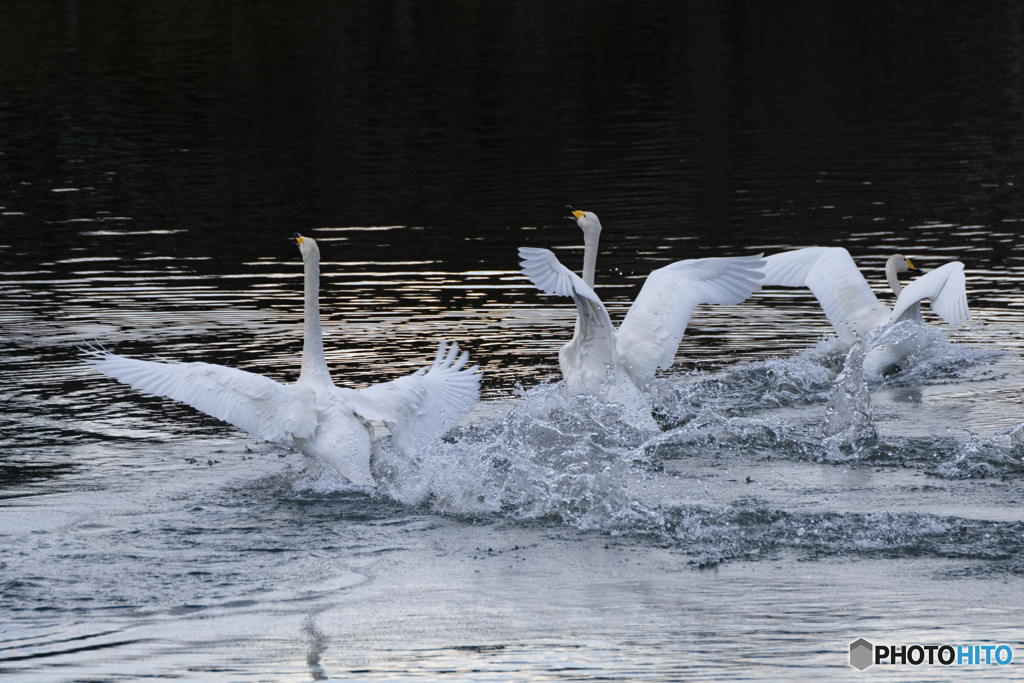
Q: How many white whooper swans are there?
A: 3